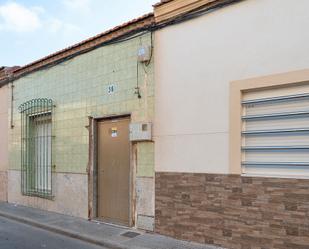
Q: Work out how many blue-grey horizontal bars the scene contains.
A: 5